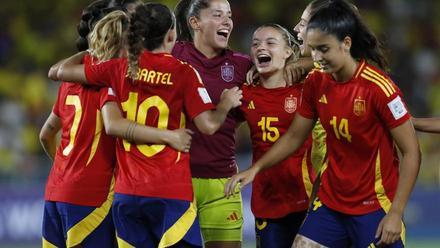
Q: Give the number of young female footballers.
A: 7